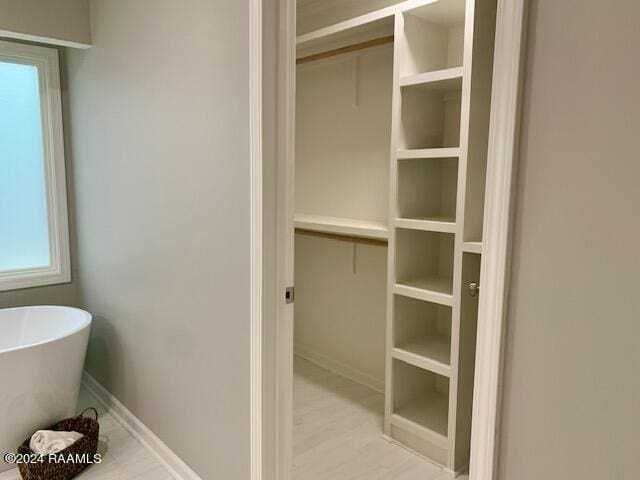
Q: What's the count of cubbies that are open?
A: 6